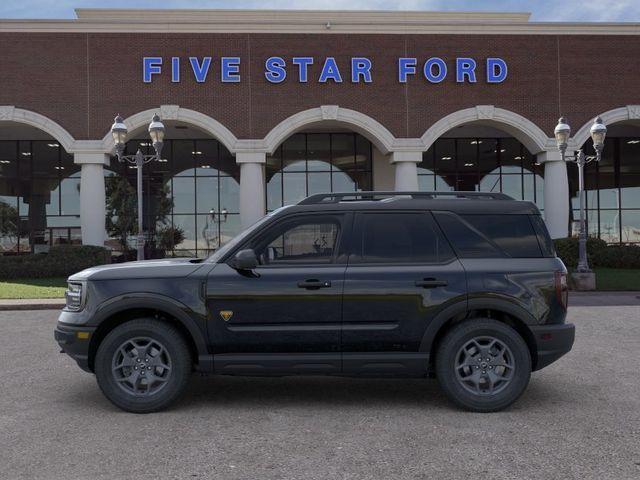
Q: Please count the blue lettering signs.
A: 1